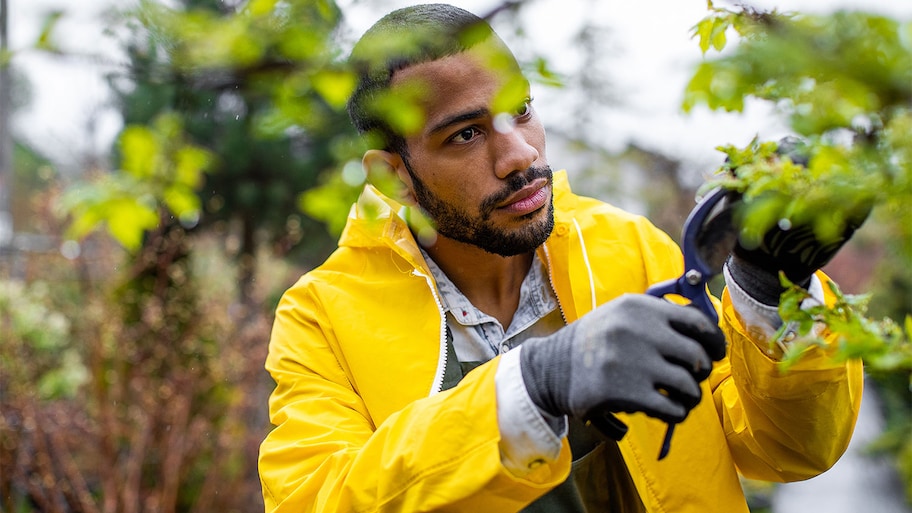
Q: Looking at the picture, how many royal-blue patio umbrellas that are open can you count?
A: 0